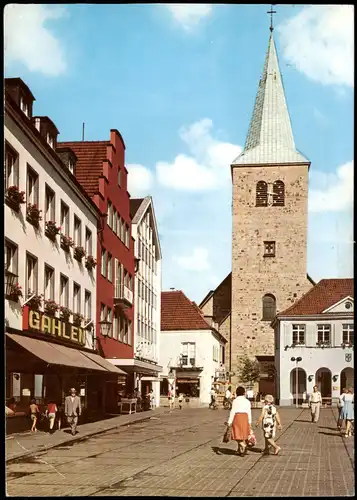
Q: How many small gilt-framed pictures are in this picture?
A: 0